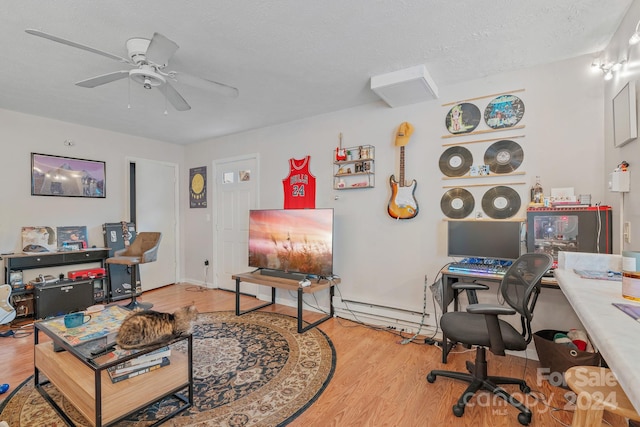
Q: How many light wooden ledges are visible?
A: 6